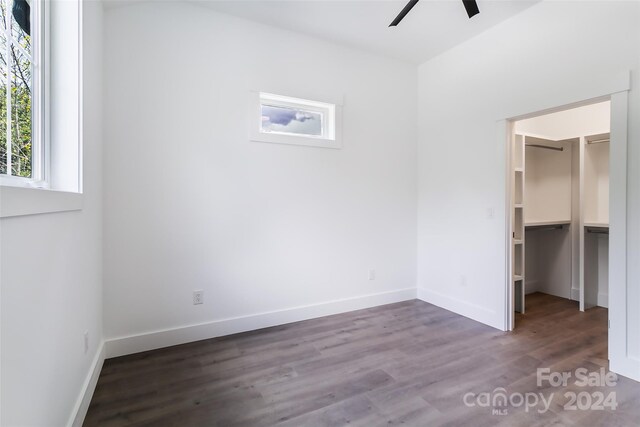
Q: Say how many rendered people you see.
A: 0